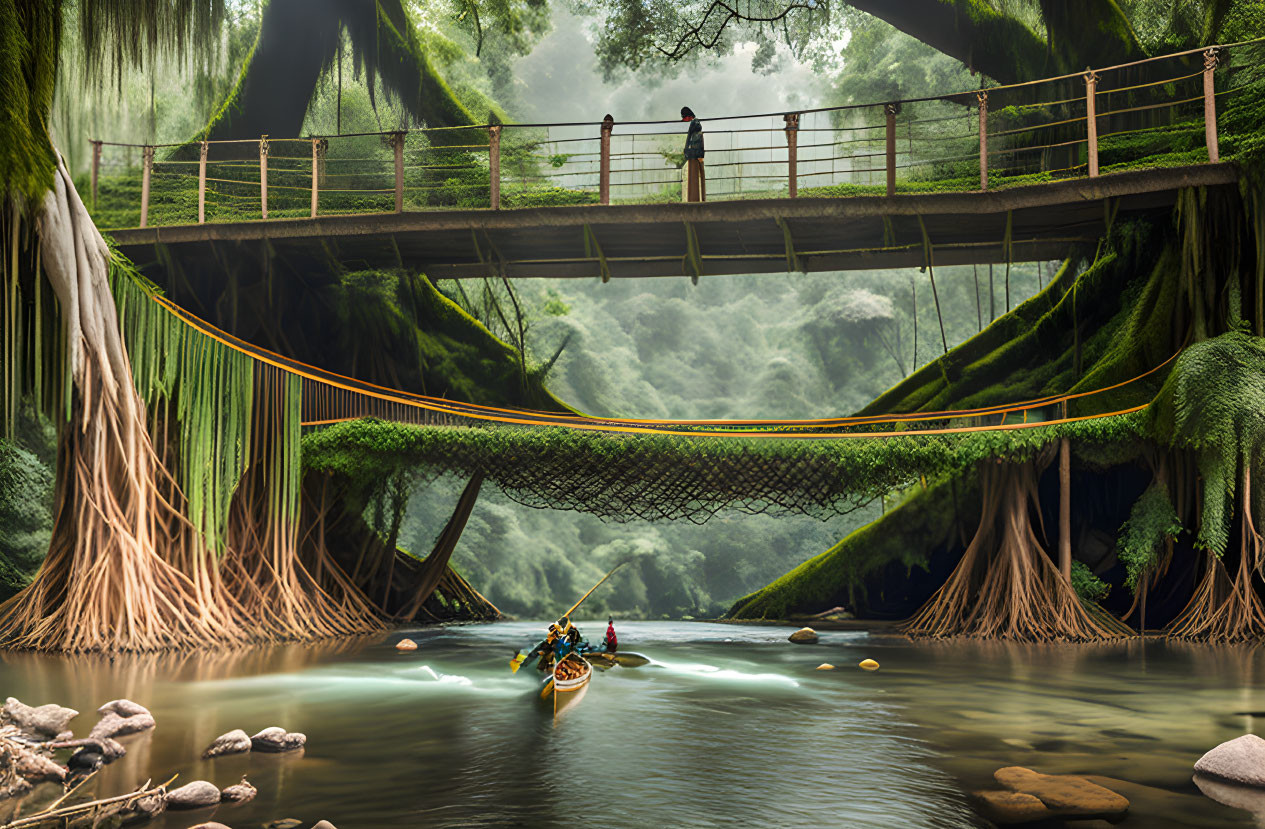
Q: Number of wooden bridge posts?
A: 13